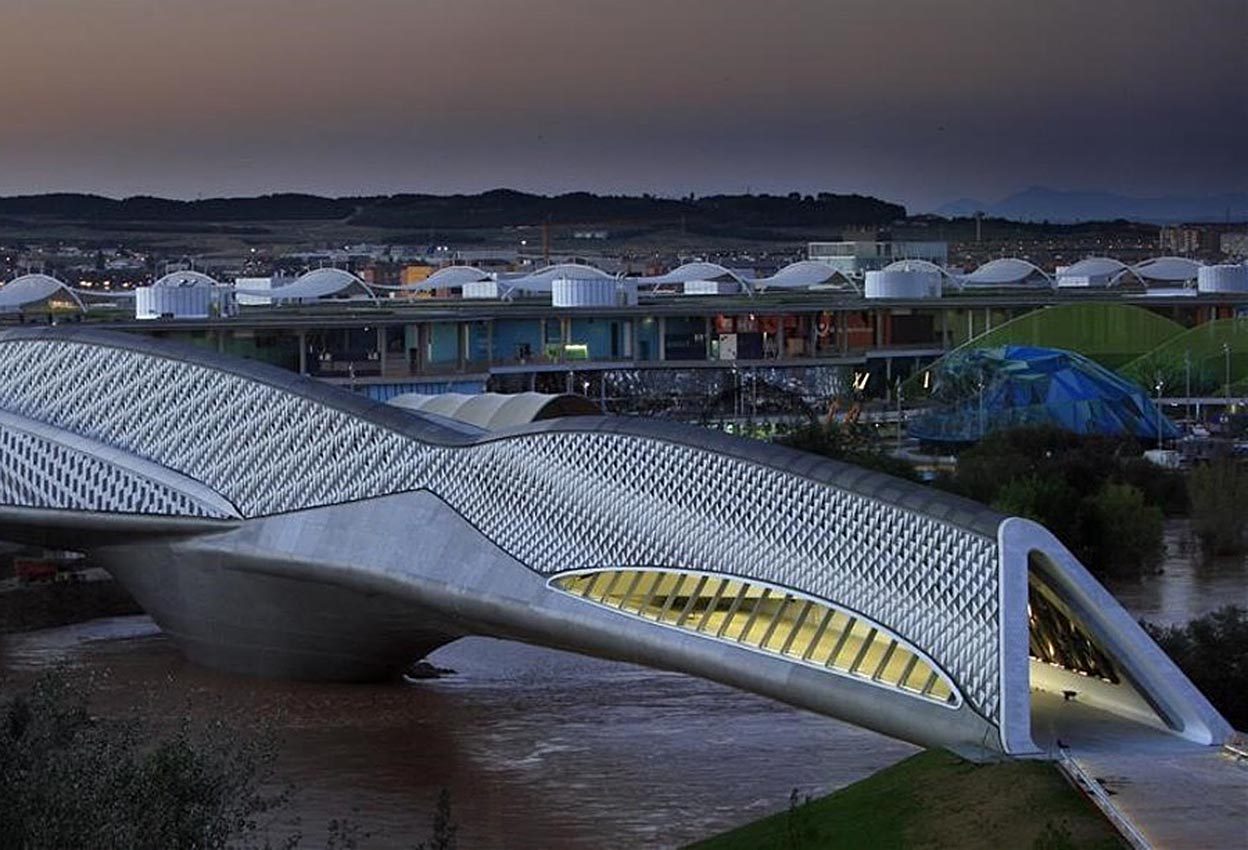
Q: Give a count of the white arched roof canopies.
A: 11